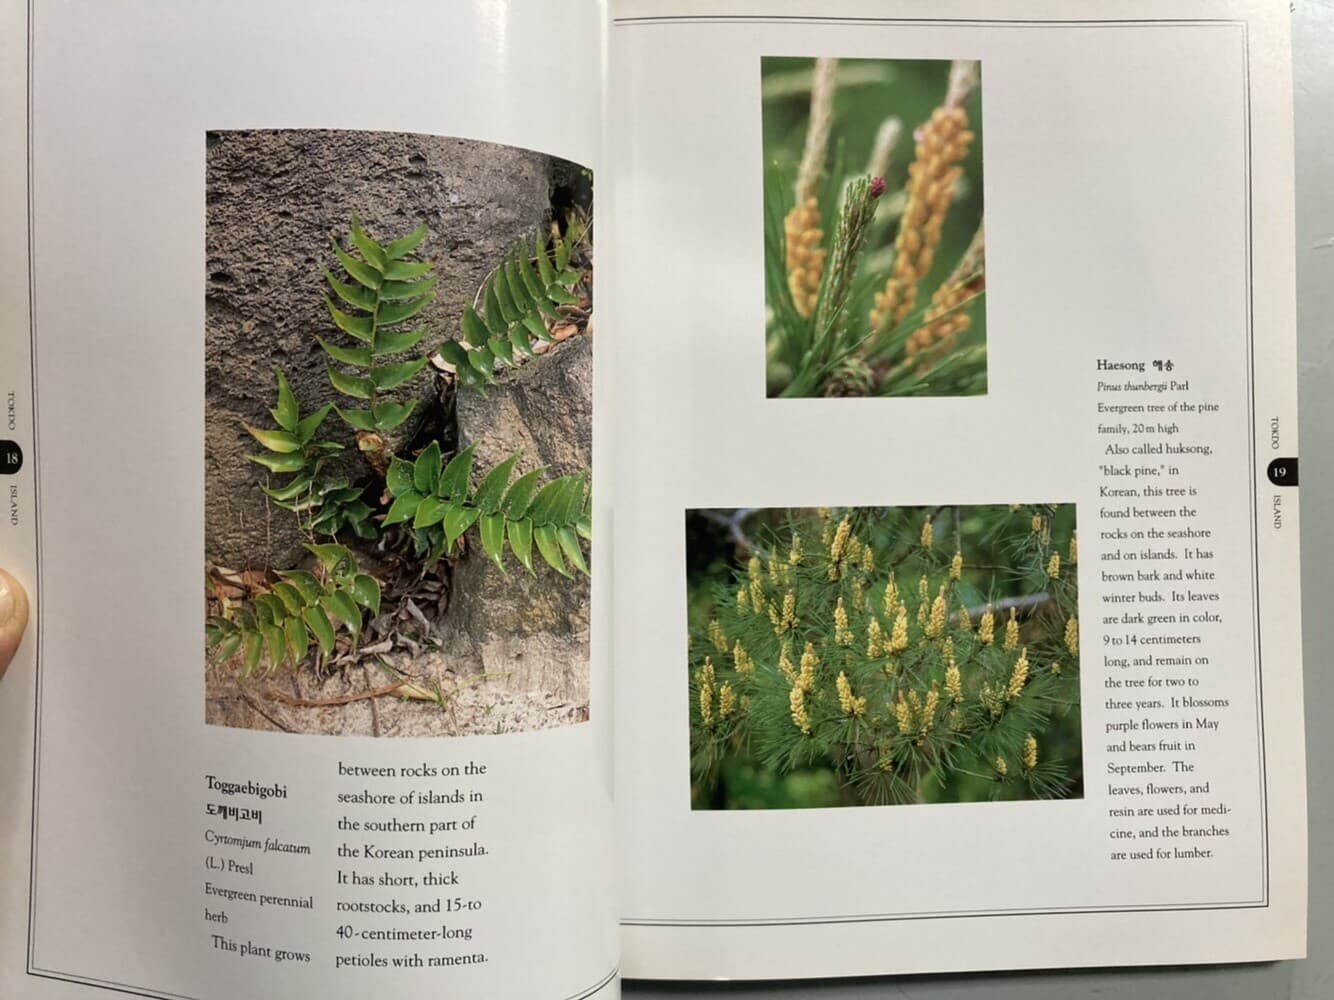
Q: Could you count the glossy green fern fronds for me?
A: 5